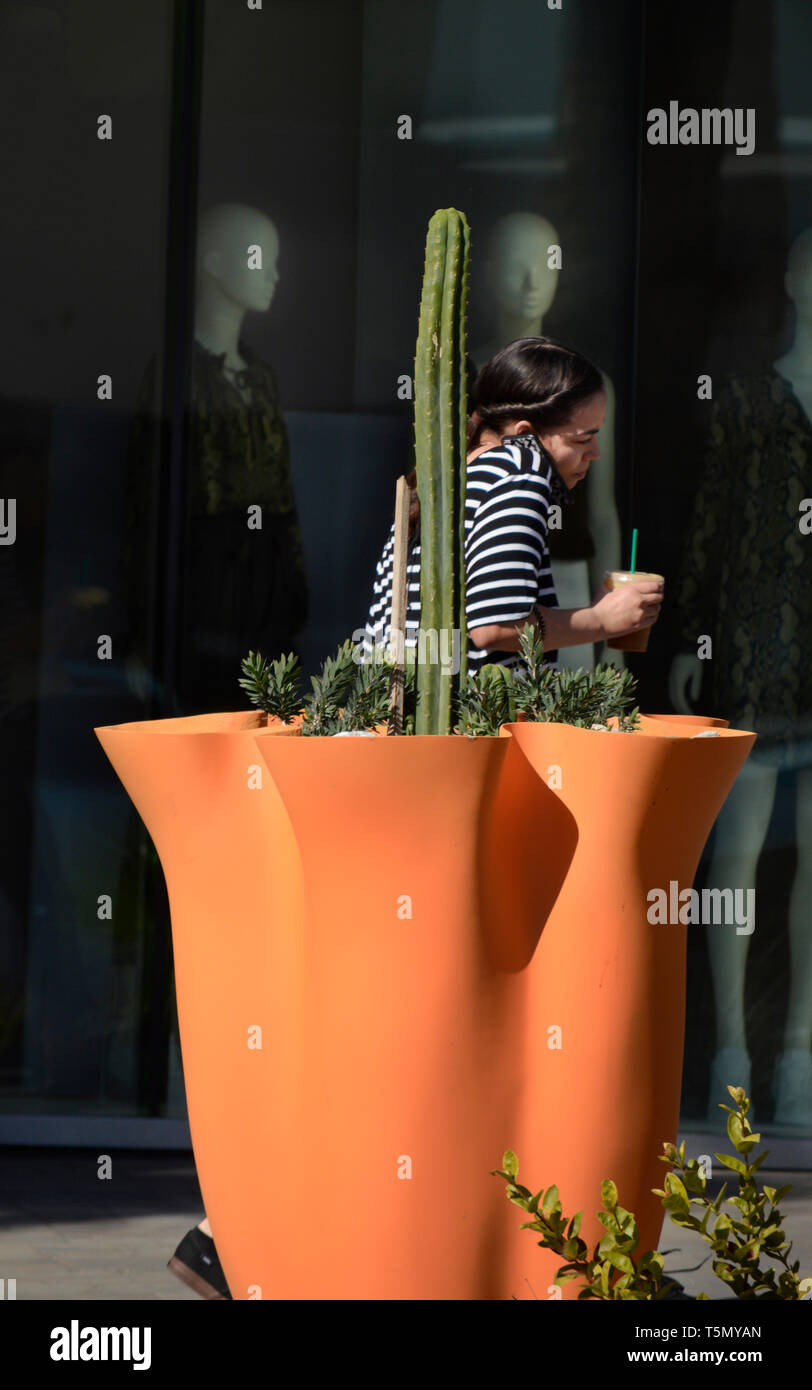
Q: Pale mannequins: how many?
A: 3